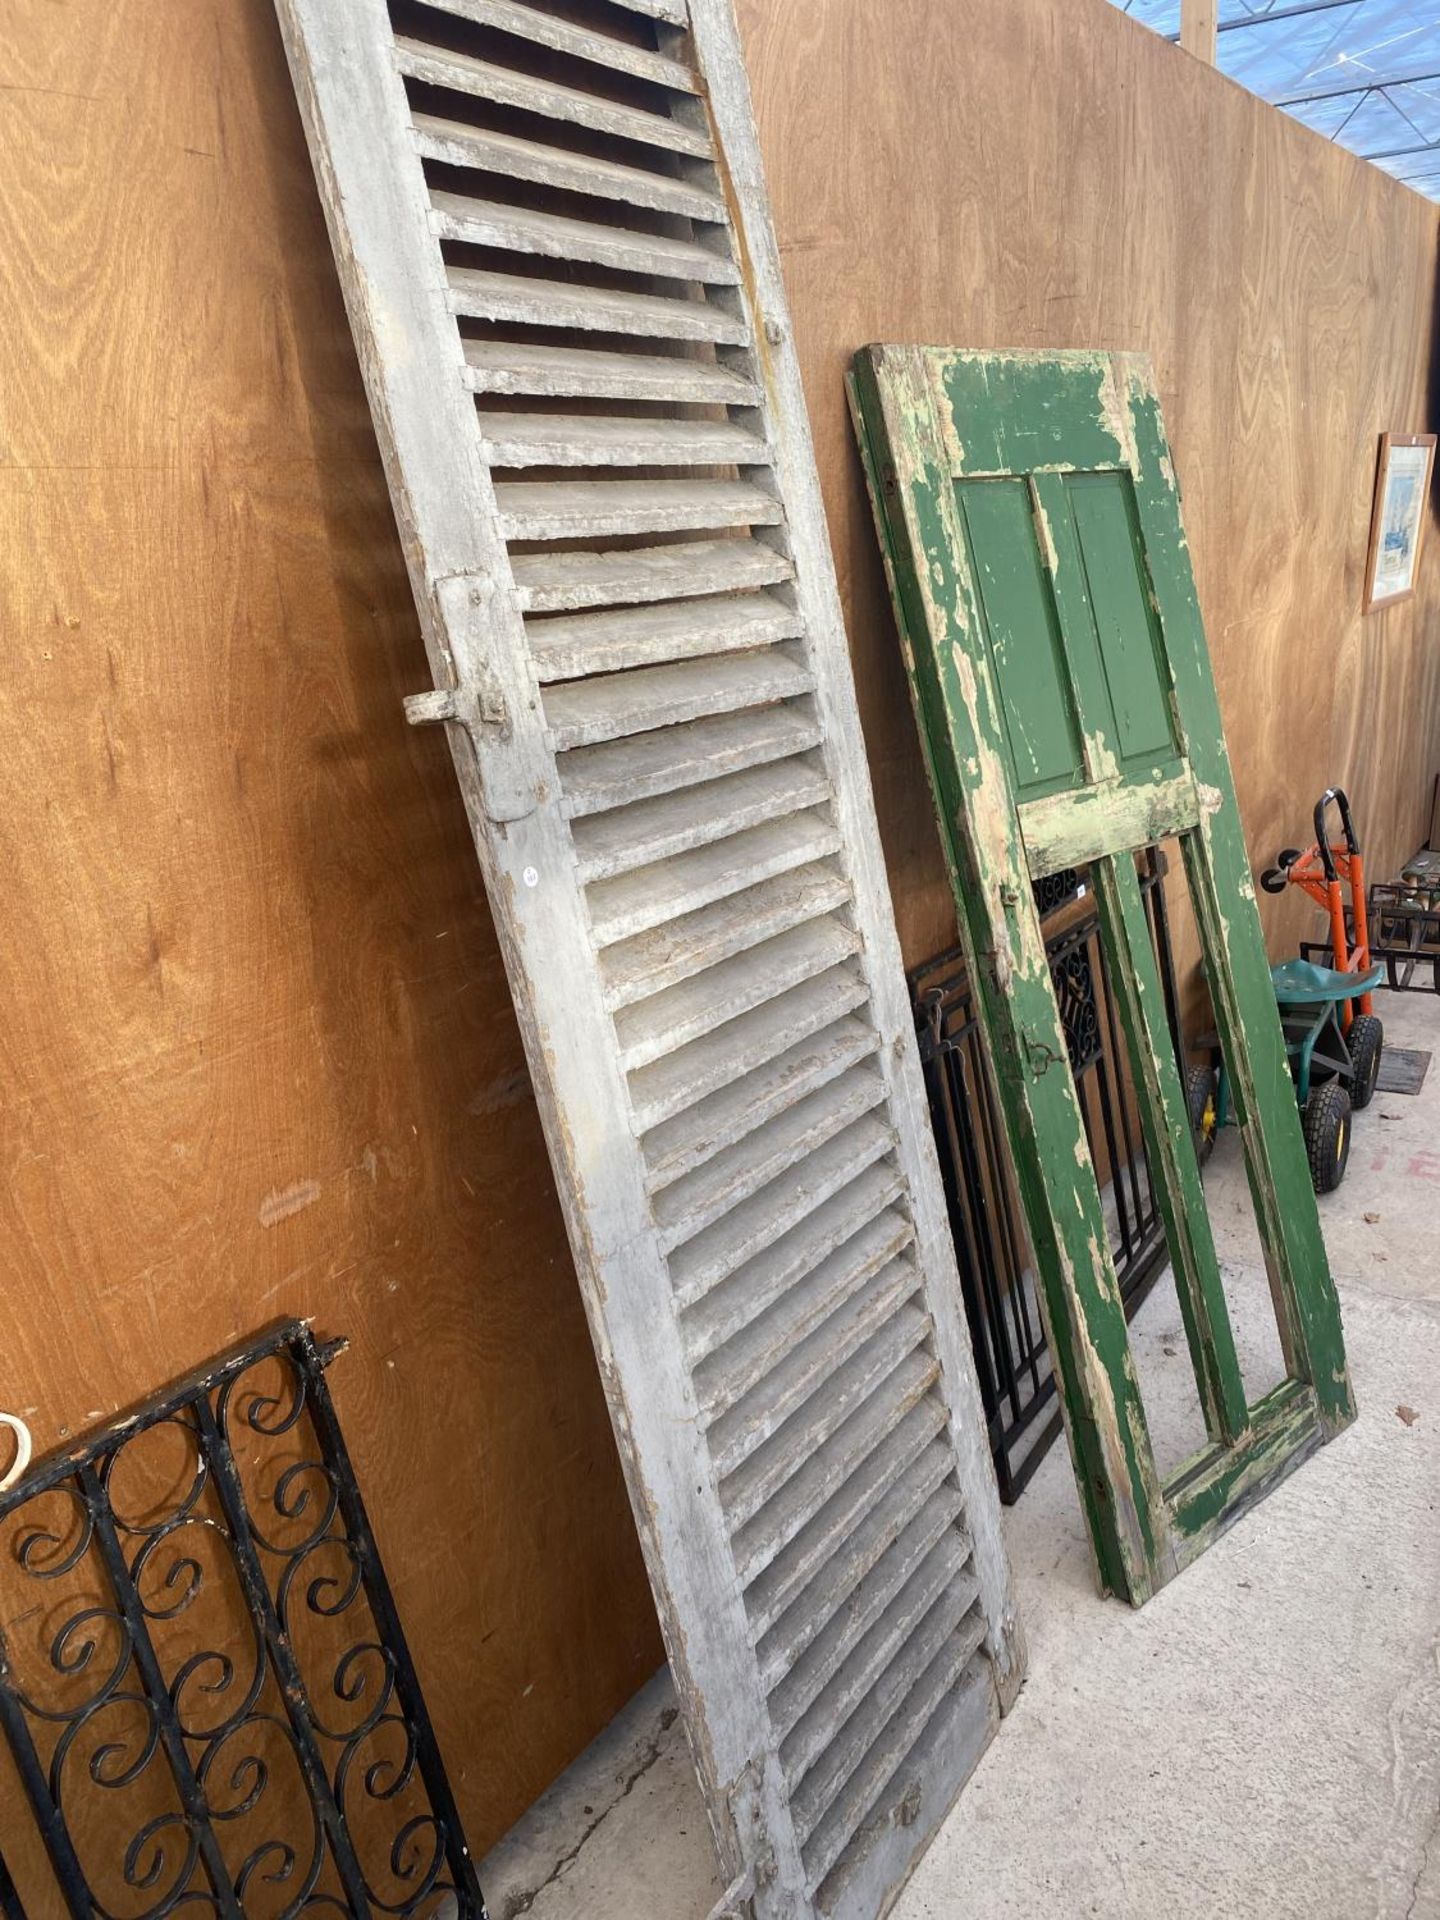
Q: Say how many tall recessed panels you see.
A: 2